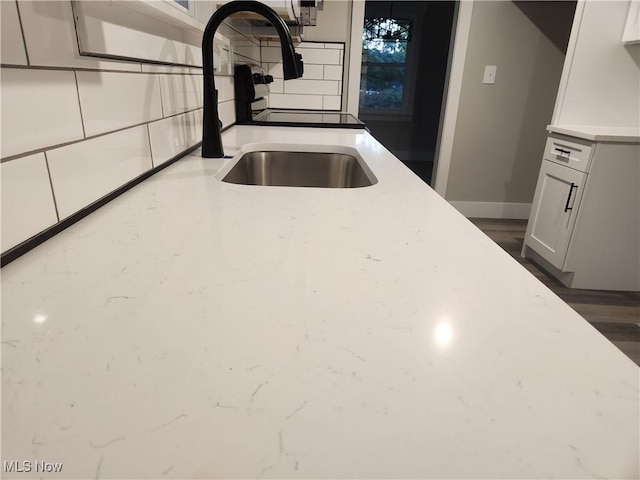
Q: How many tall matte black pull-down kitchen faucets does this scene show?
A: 1